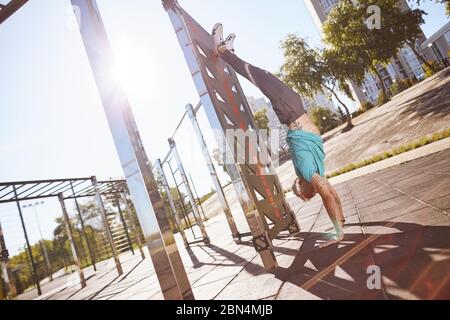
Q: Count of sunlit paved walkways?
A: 1